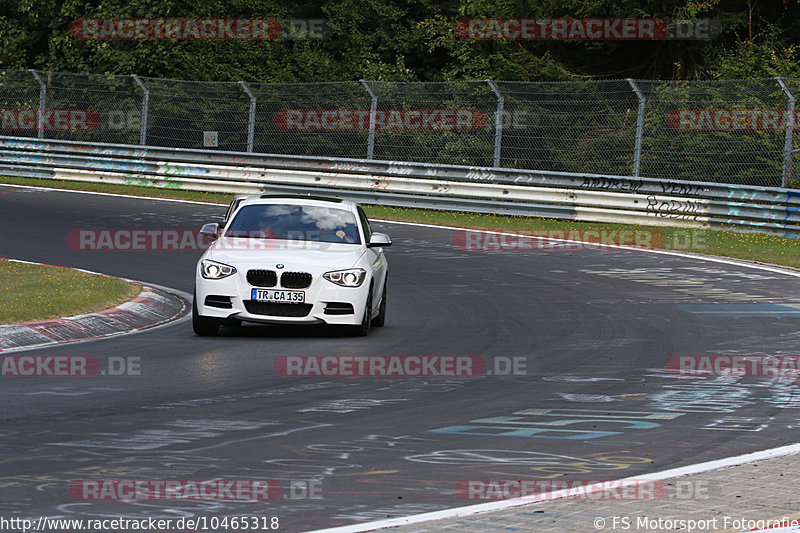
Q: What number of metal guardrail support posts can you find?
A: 7